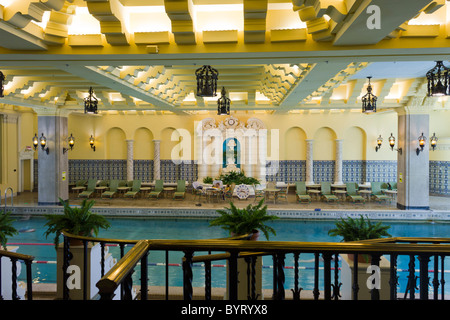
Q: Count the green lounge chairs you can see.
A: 9